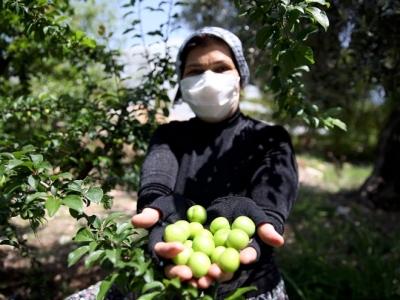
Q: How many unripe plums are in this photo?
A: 15